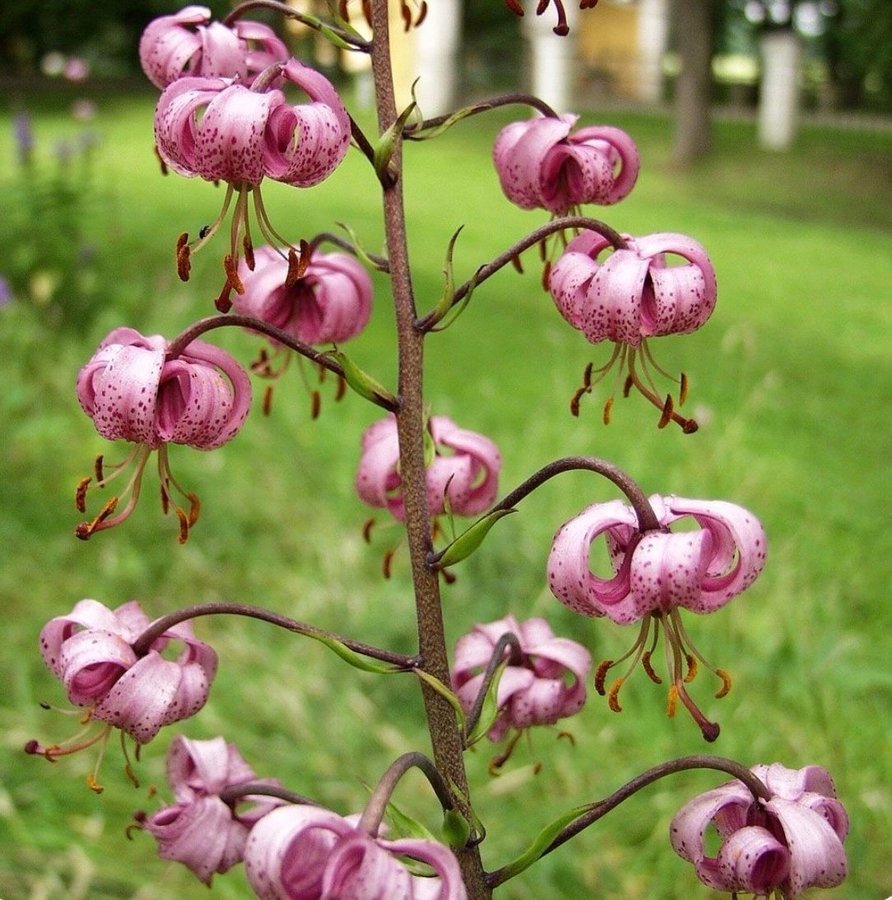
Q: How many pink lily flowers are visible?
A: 13